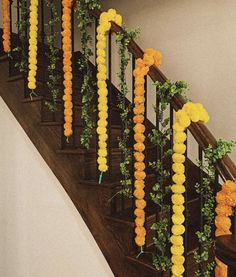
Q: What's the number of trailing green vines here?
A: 6